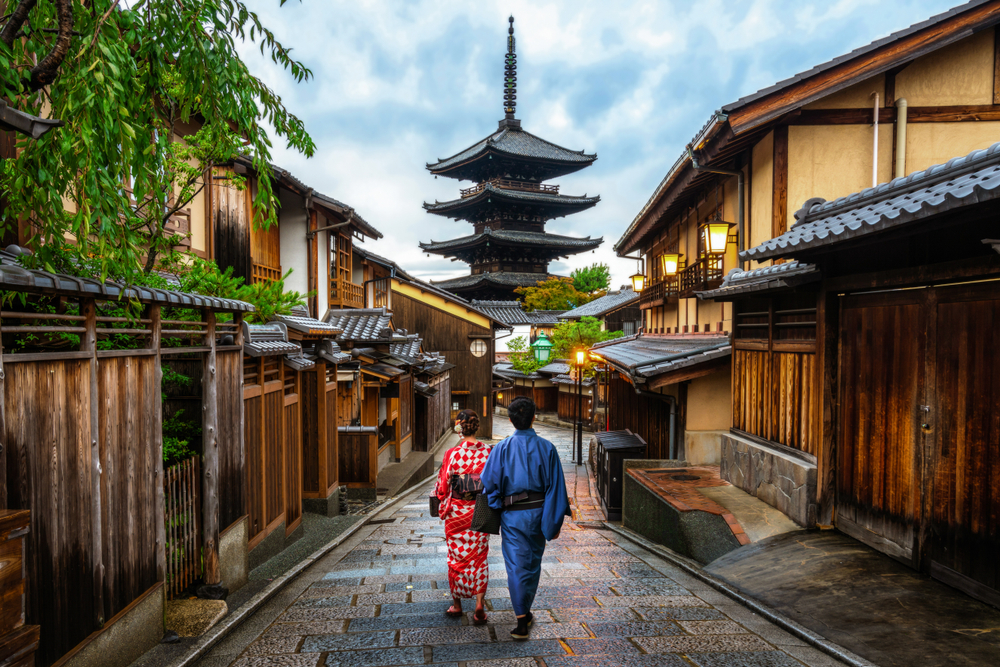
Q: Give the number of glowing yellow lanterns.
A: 4